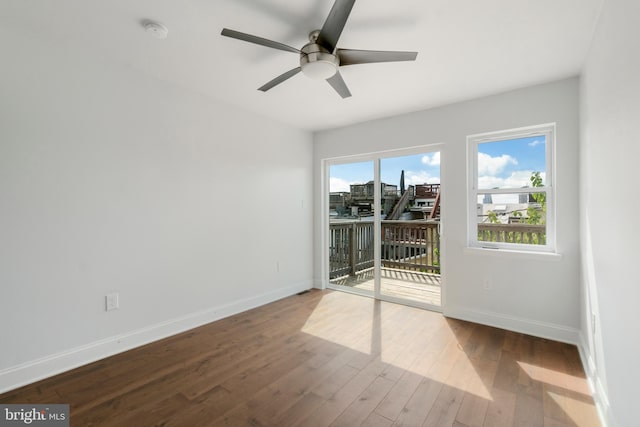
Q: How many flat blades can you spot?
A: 5